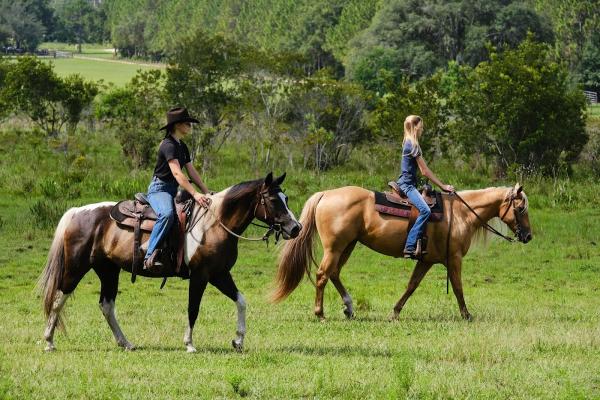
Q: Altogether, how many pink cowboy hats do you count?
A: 0